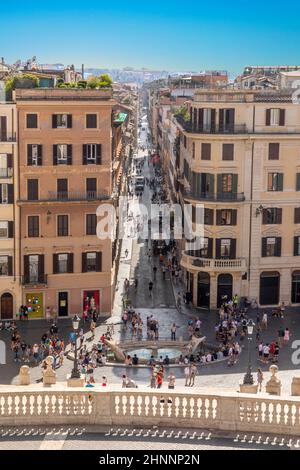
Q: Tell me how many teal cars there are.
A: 0